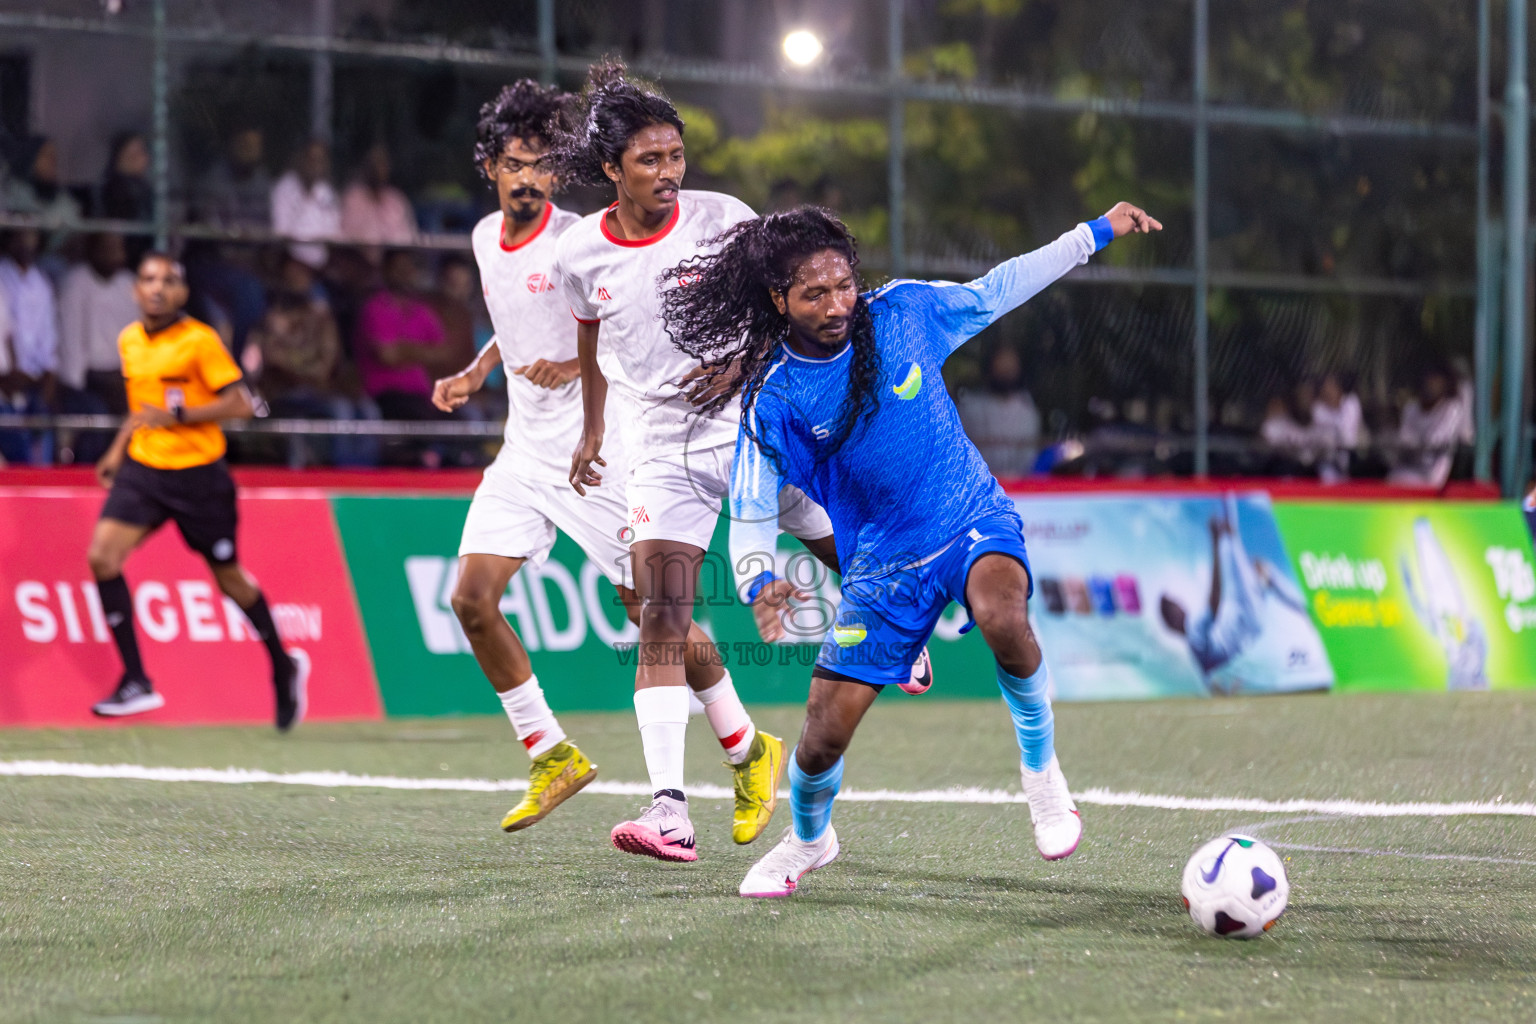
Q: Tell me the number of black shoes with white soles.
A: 2